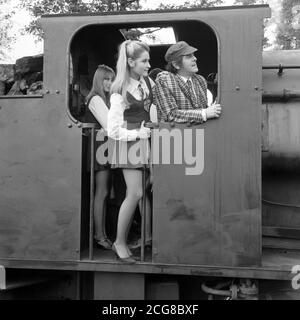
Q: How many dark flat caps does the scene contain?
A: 1